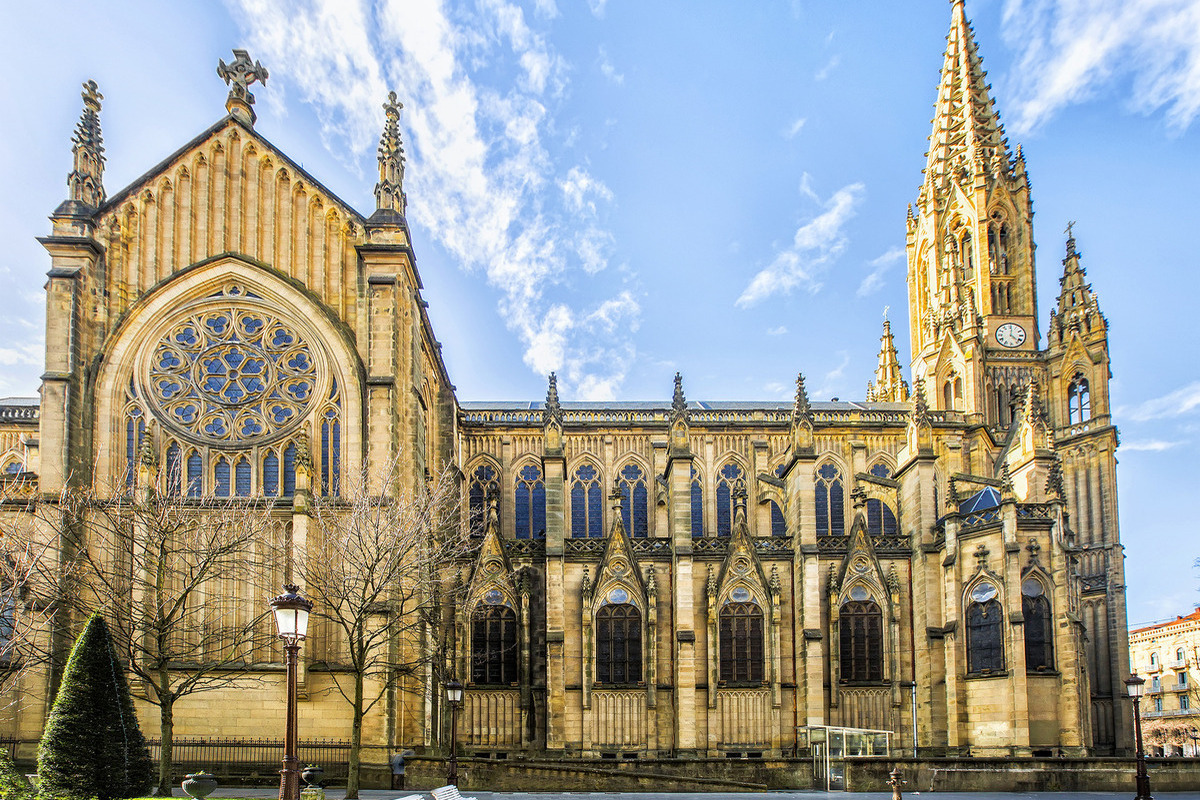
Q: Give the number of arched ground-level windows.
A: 6